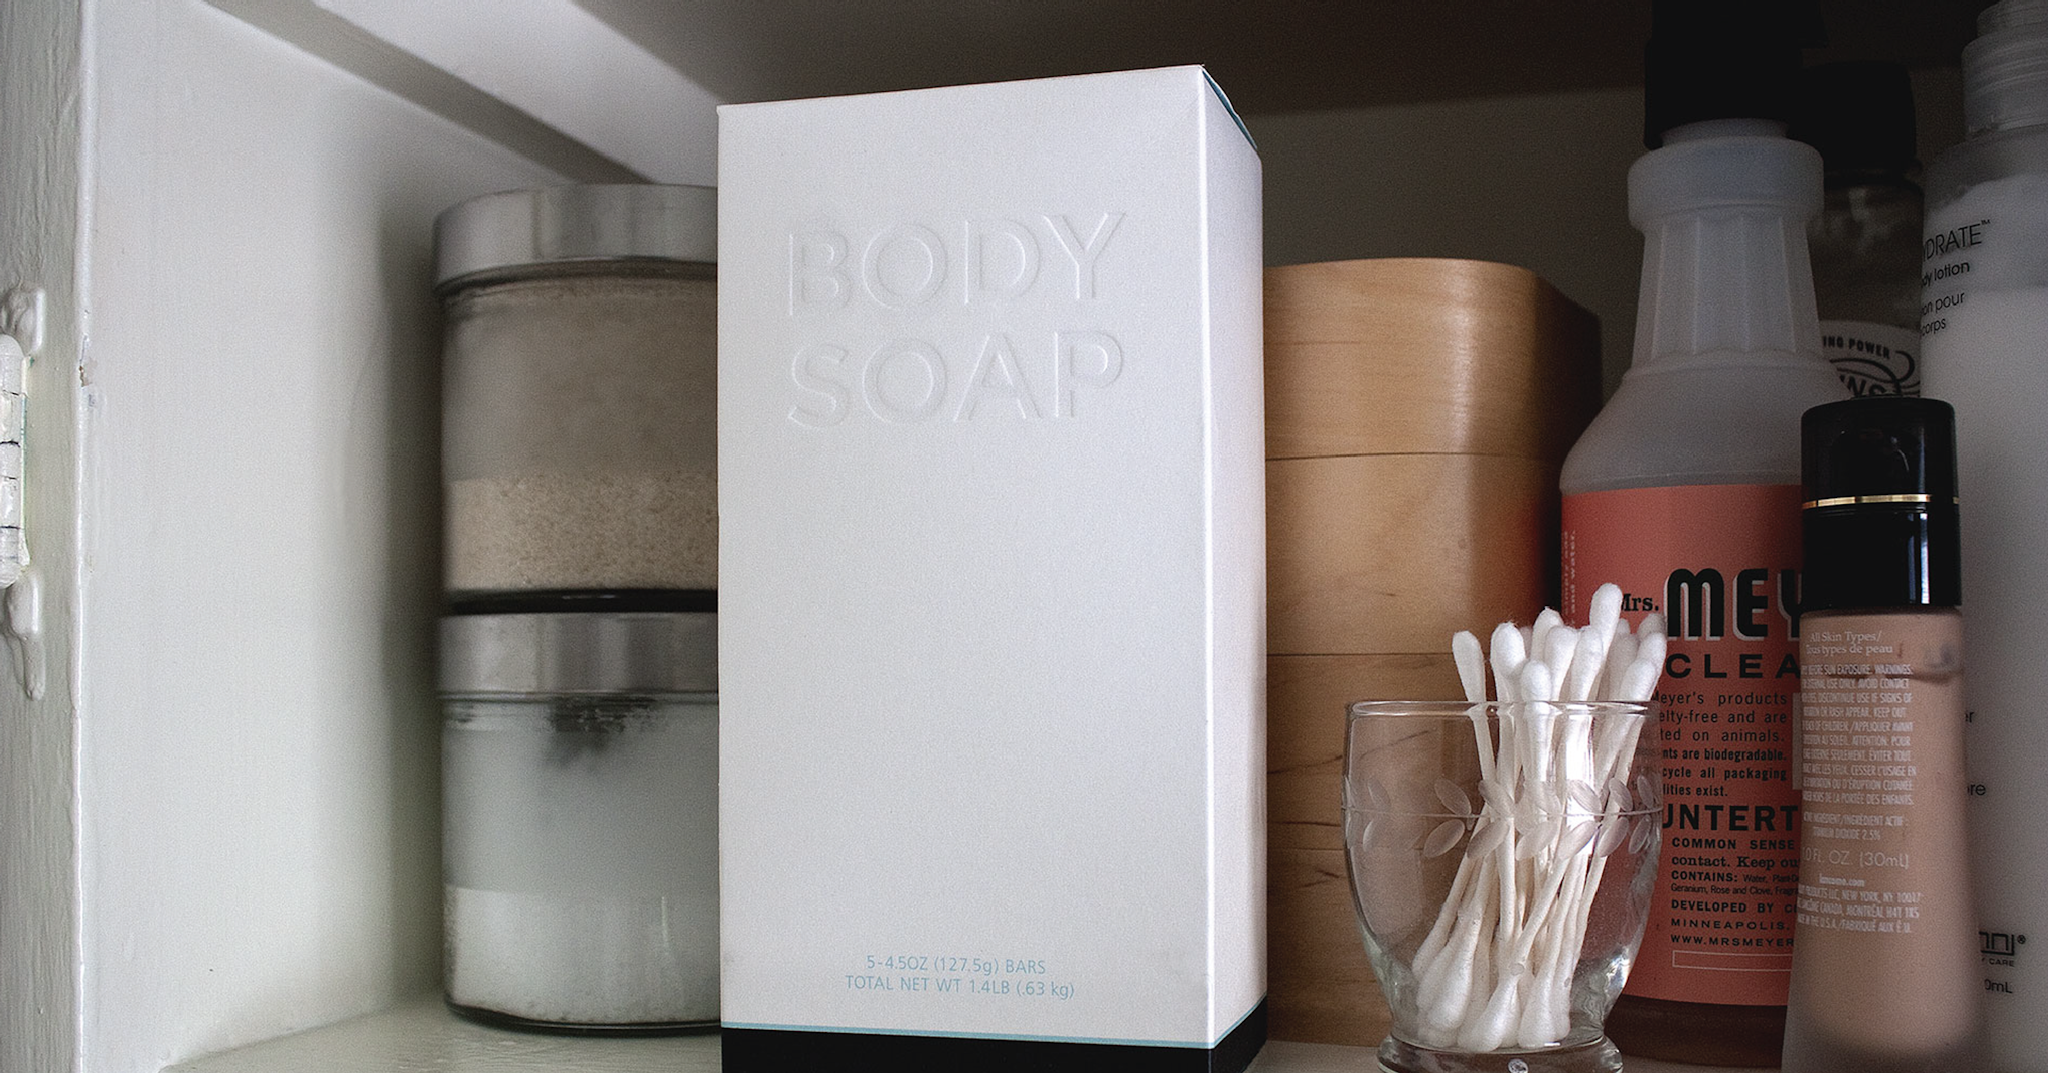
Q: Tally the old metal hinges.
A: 1